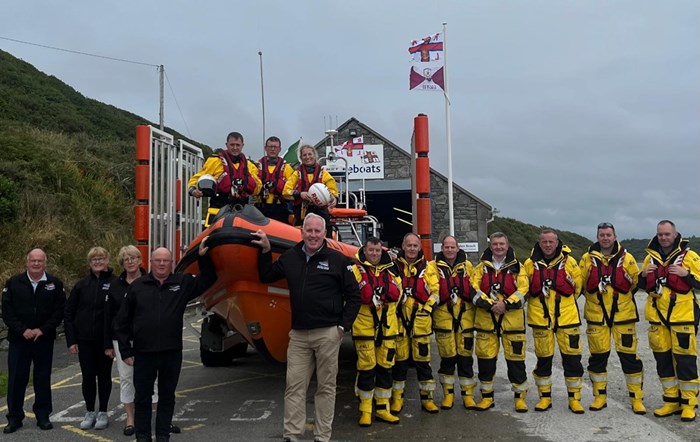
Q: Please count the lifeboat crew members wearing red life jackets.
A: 10